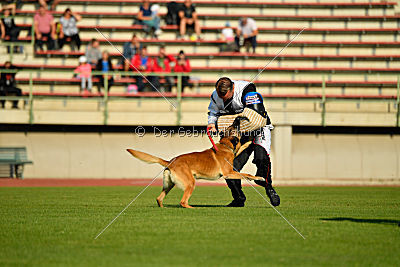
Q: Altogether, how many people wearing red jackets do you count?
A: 3